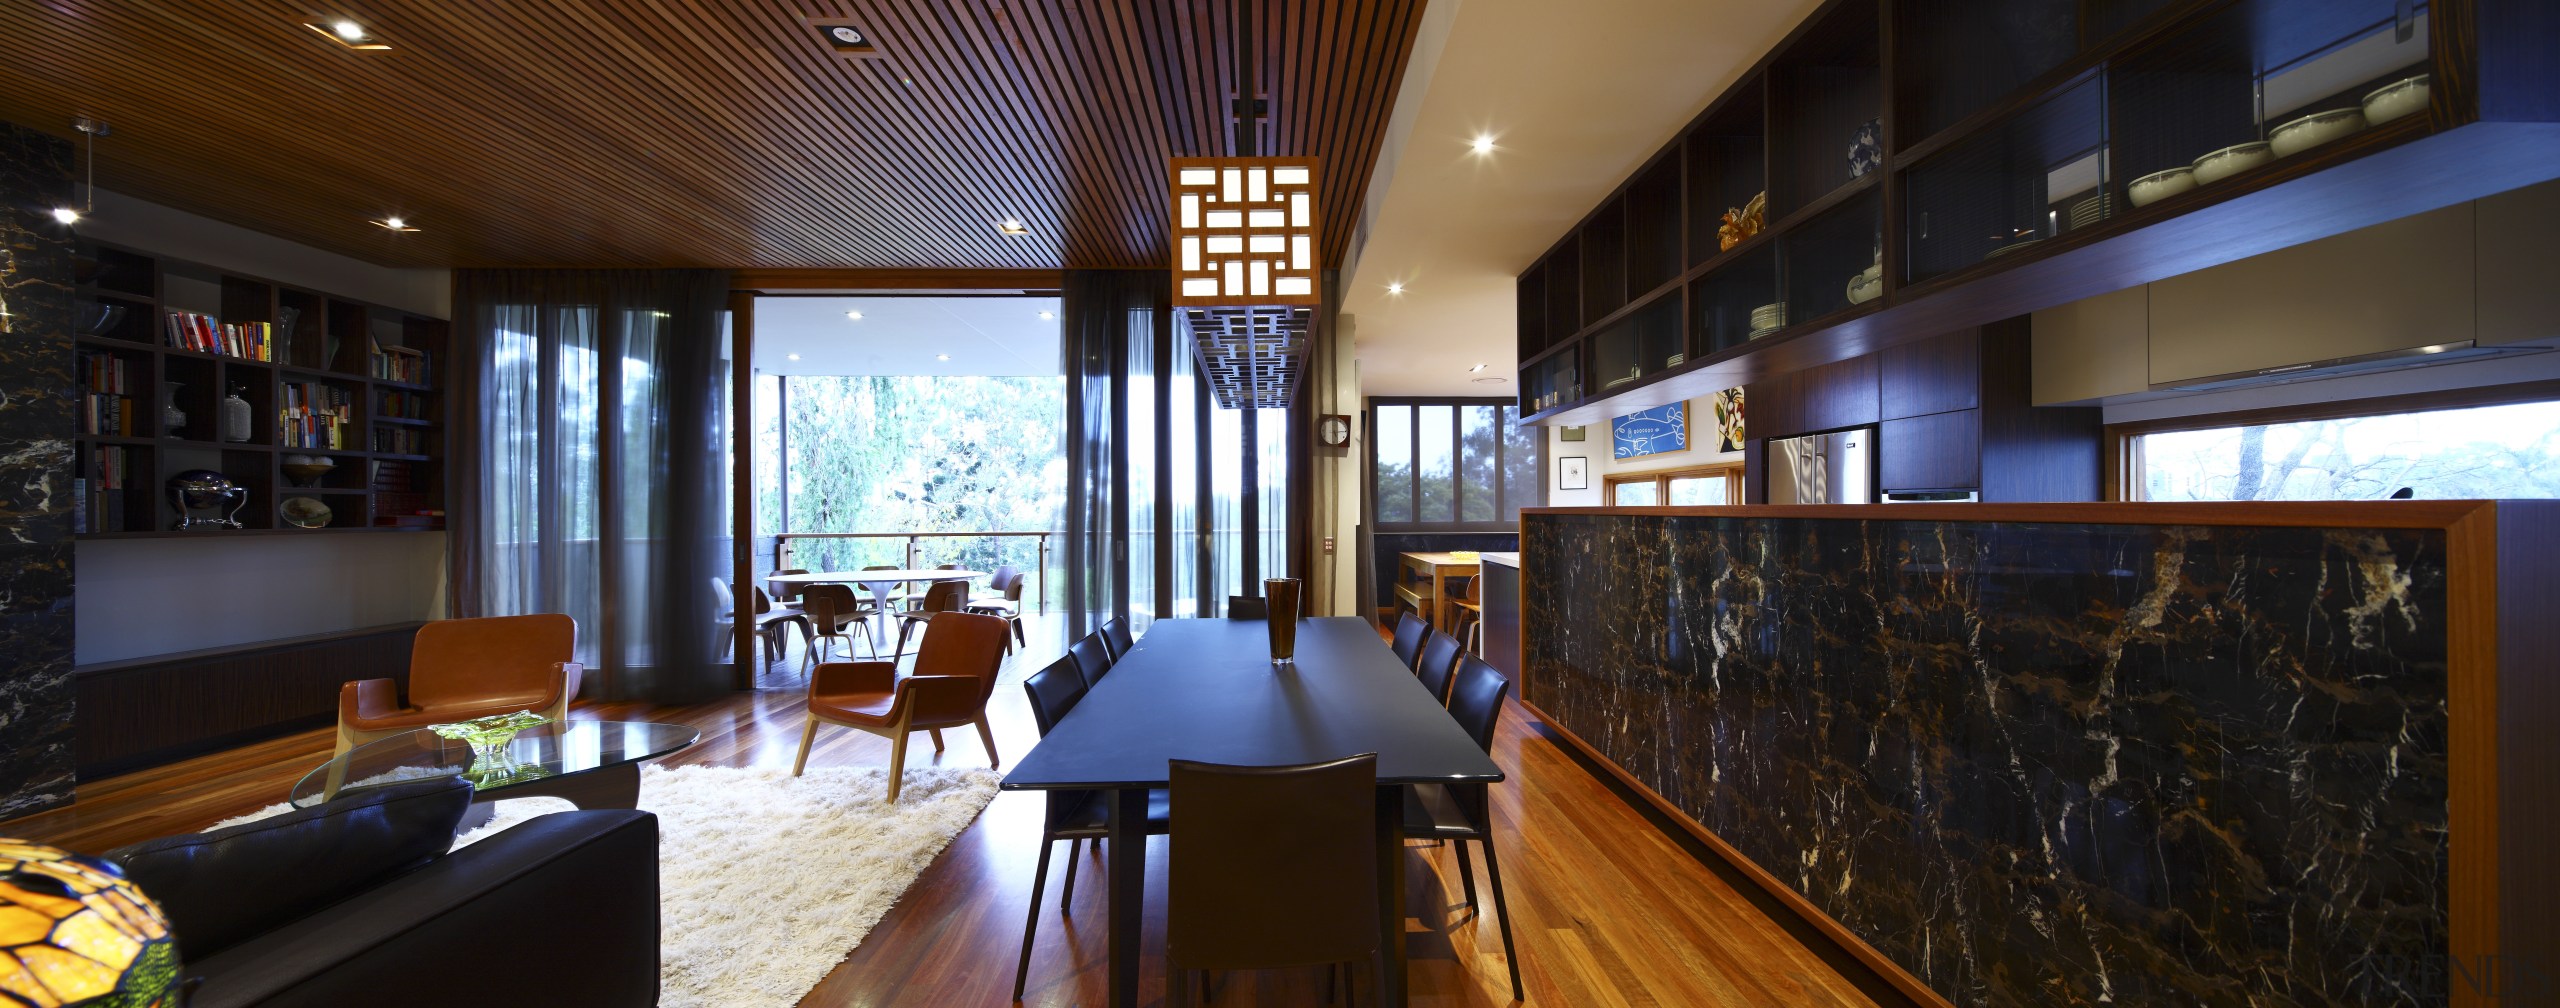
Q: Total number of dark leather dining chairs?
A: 8